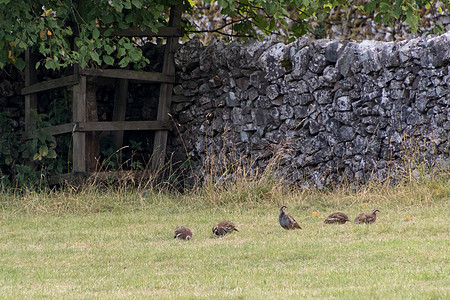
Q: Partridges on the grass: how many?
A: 5